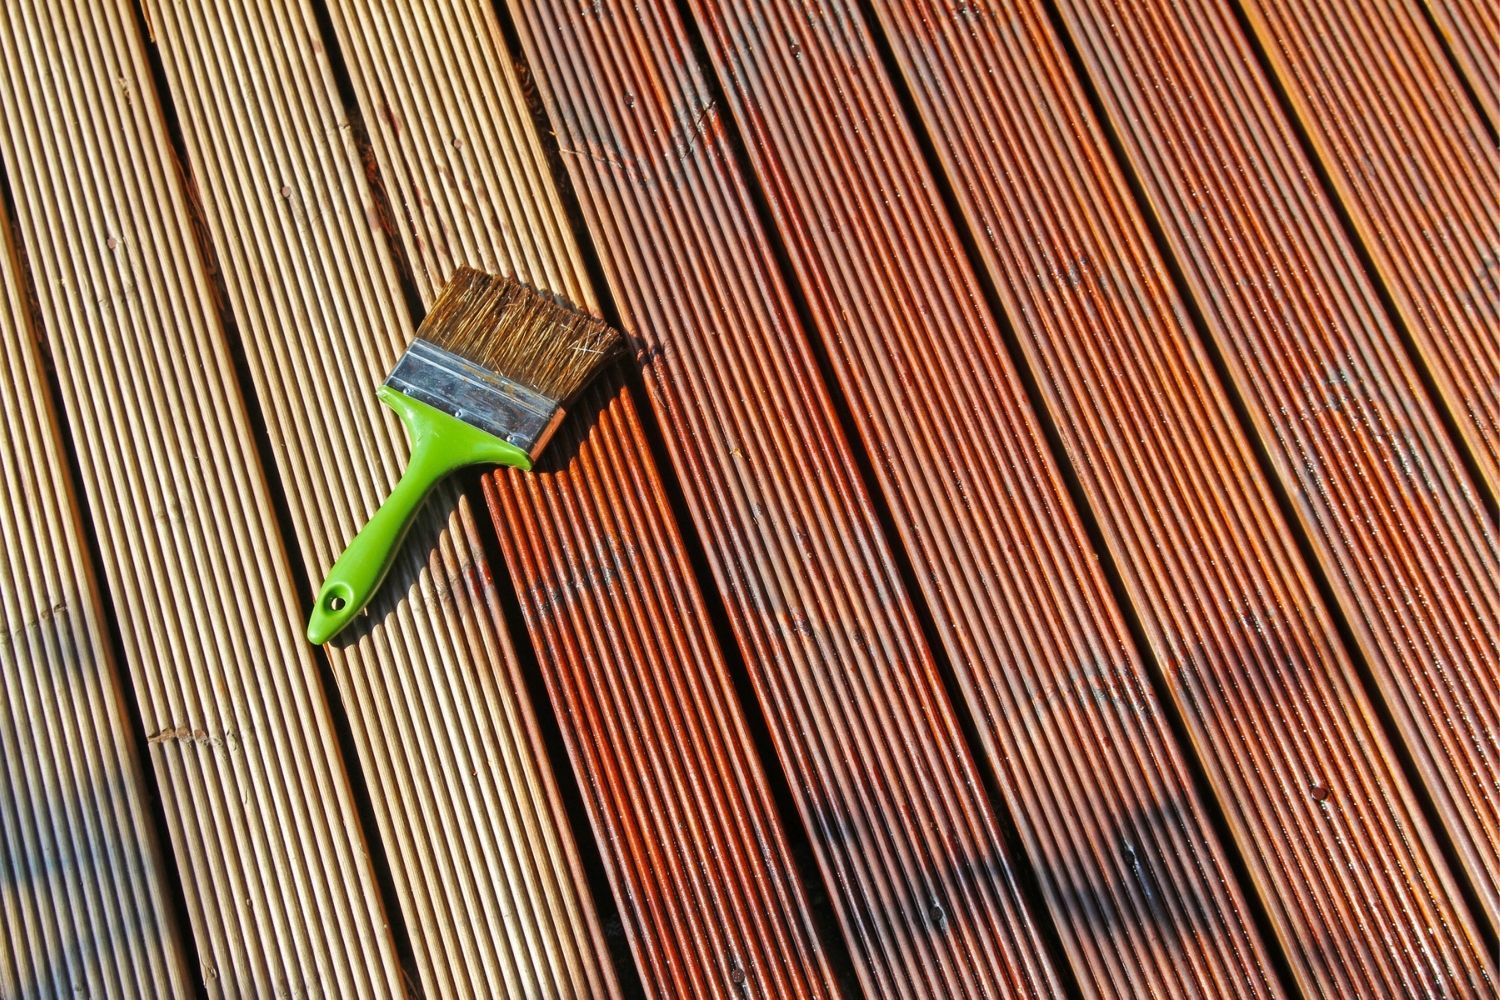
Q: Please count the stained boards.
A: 7